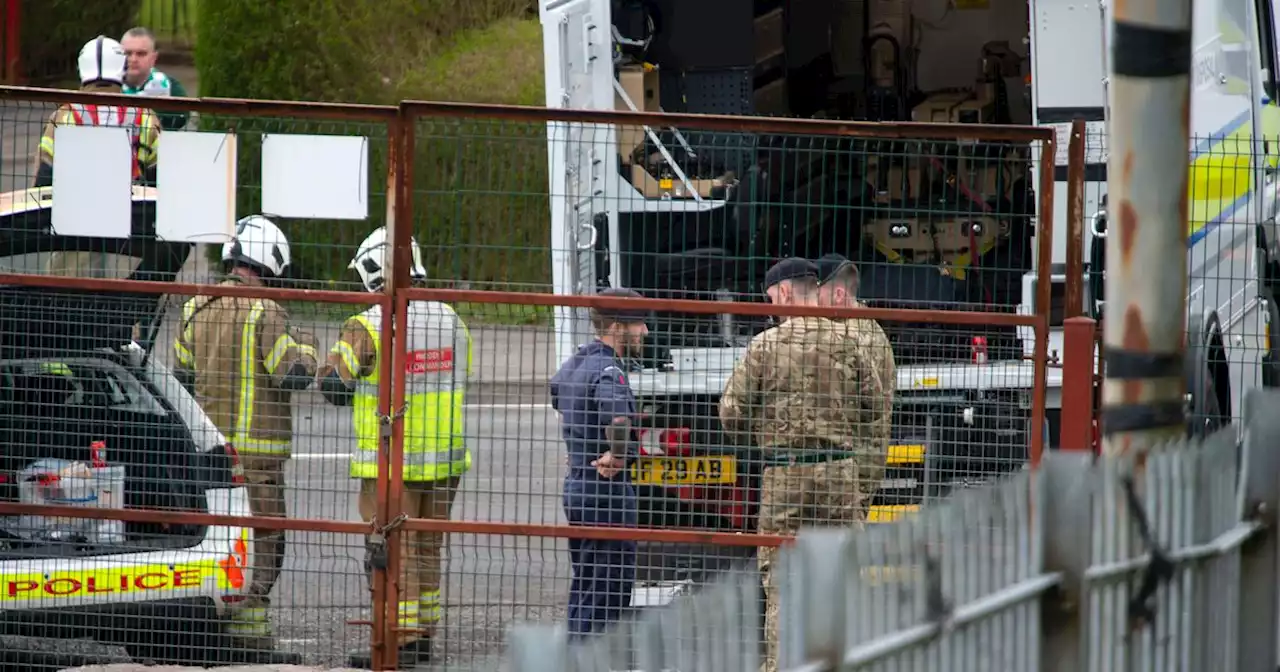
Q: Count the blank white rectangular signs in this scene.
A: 3